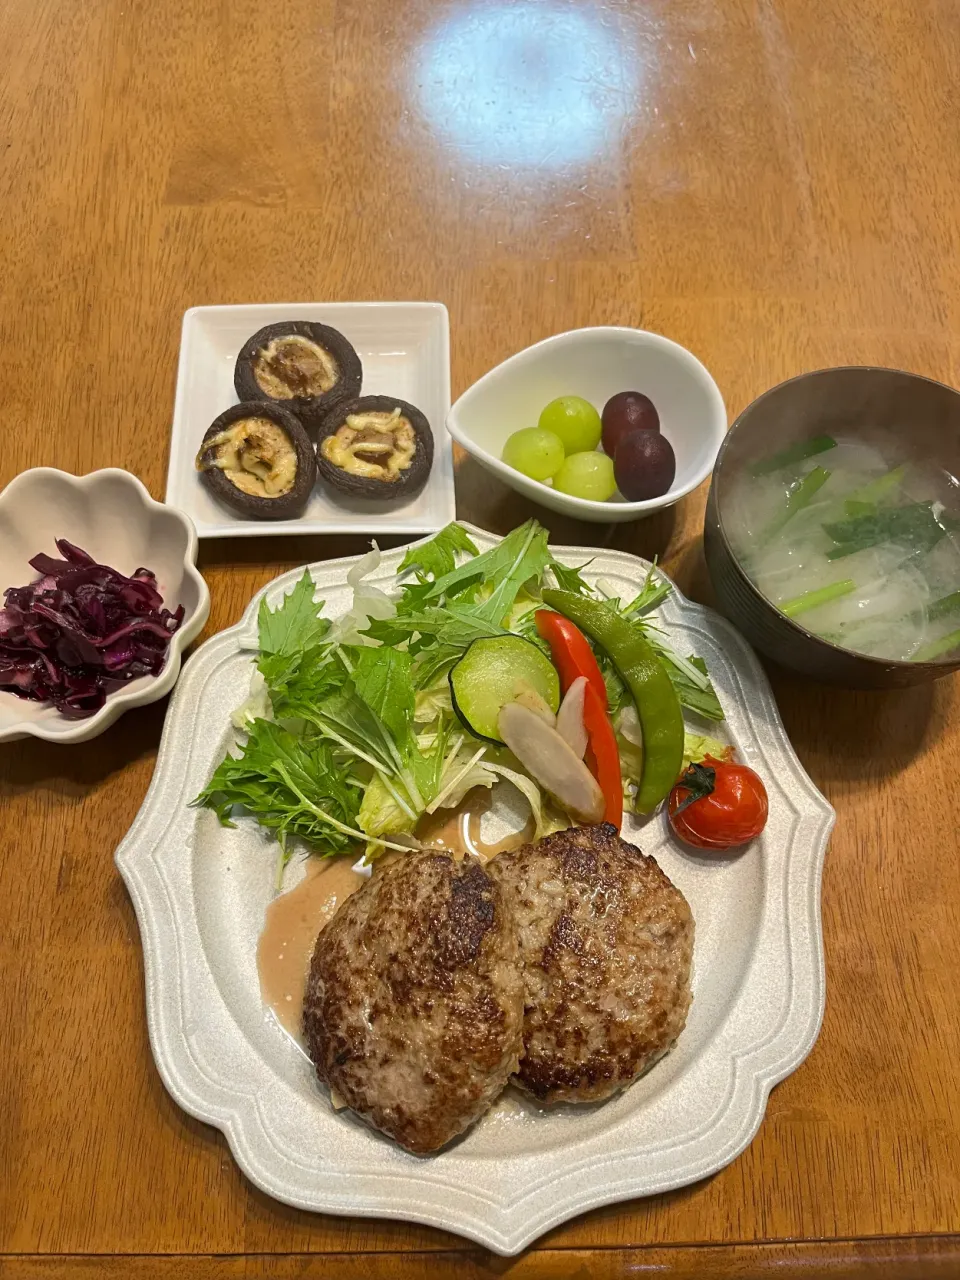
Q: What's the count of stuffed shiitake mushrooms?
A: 3